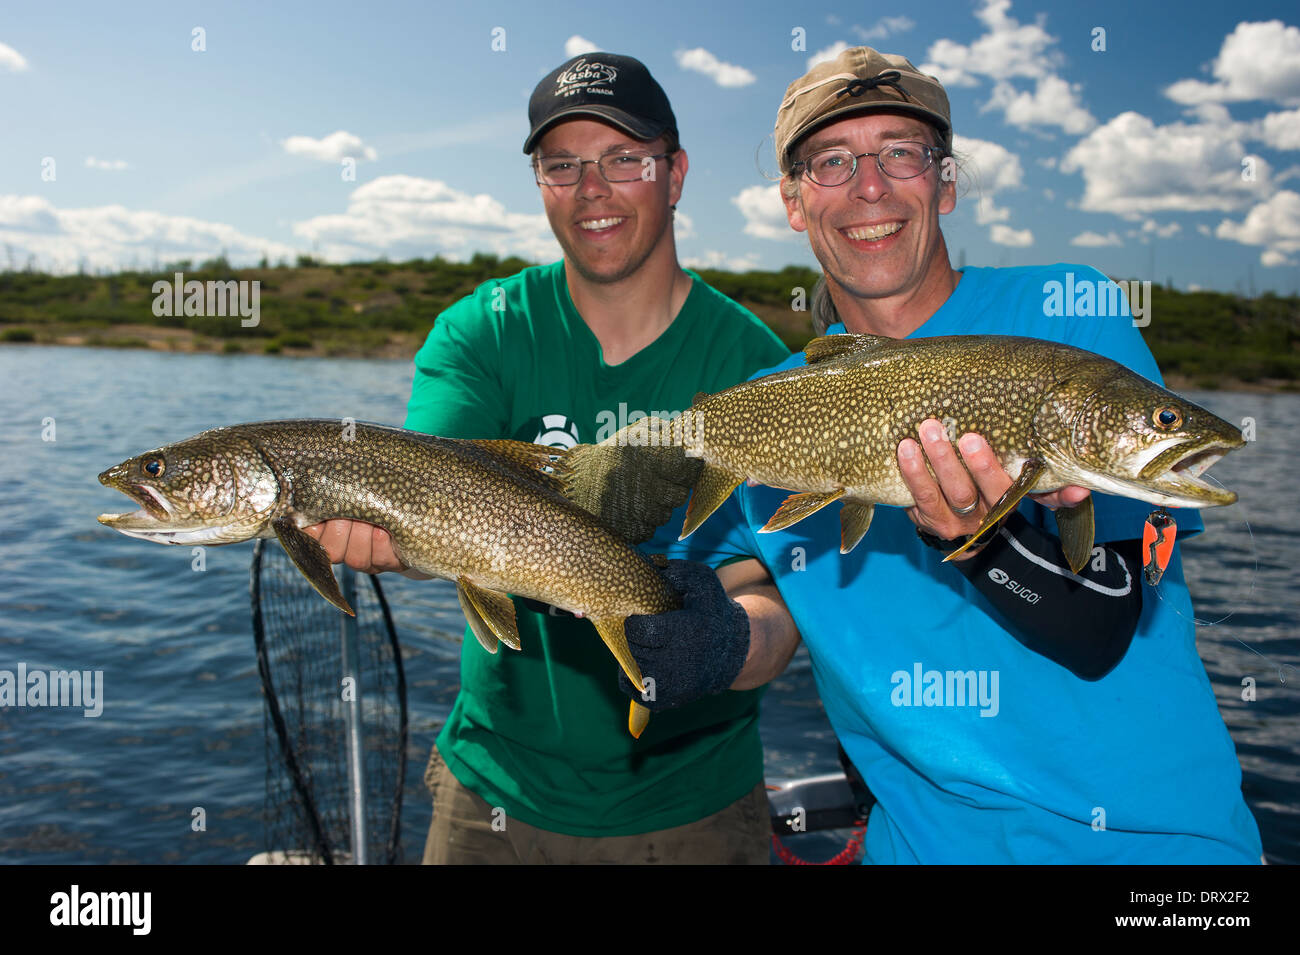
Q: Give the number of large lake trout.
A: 2